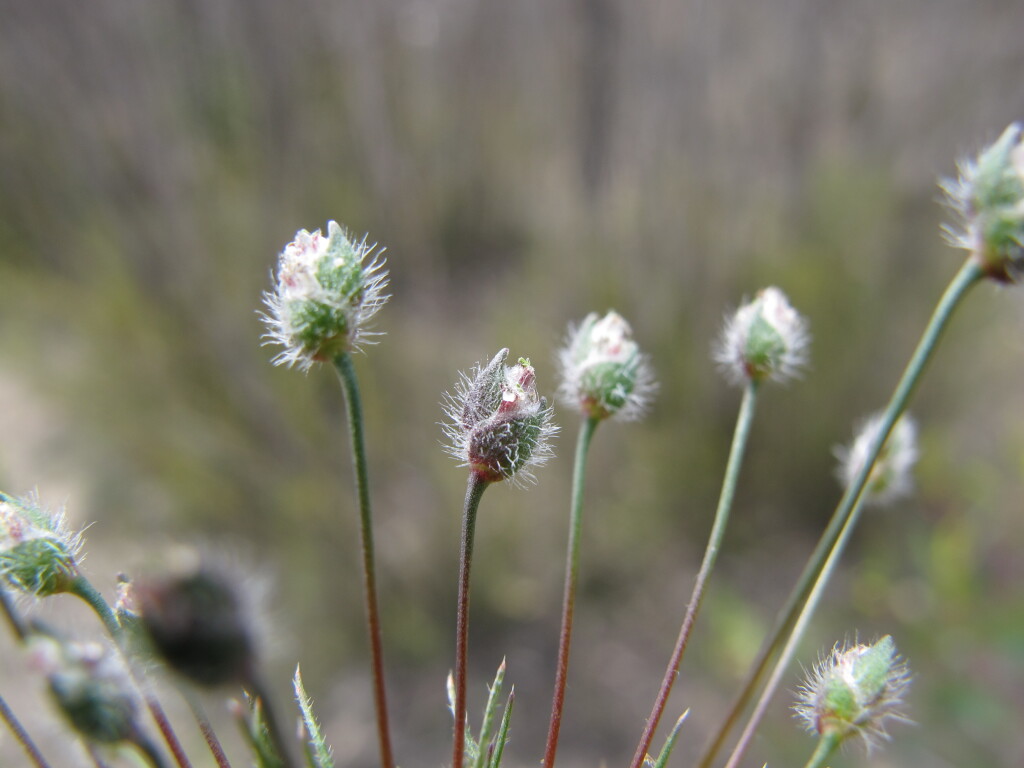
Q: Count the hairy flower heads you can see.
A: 10